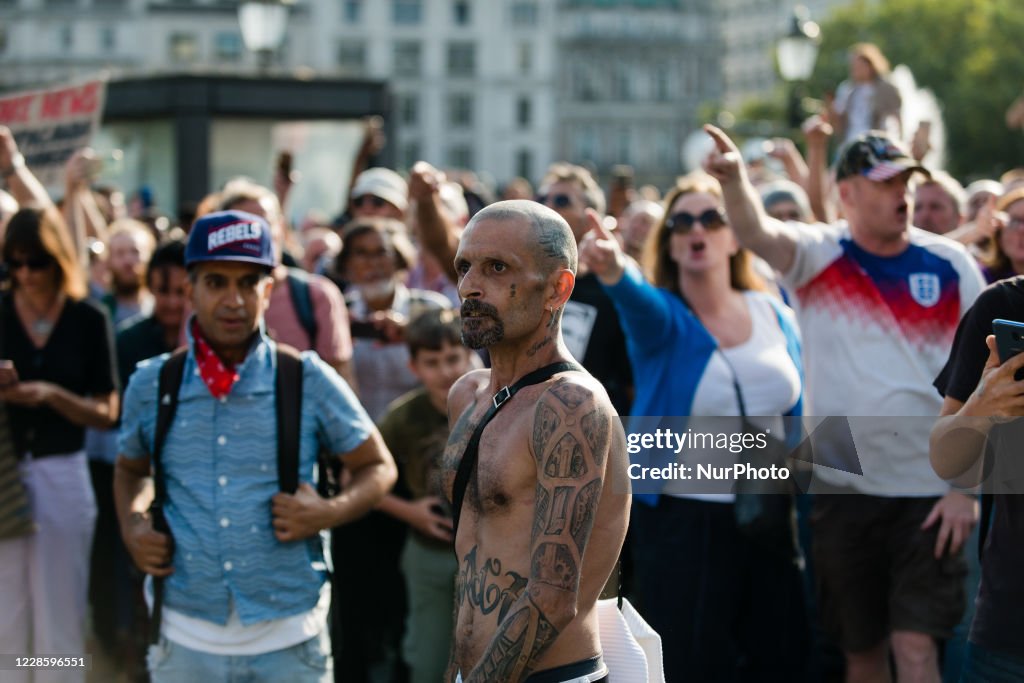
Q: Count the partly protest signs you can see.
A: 1